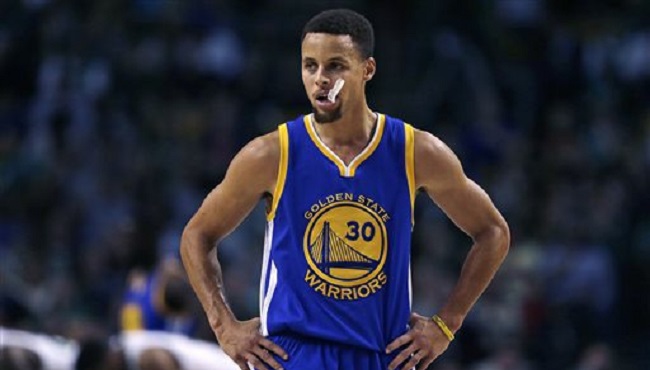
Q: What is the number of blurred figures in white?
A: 2